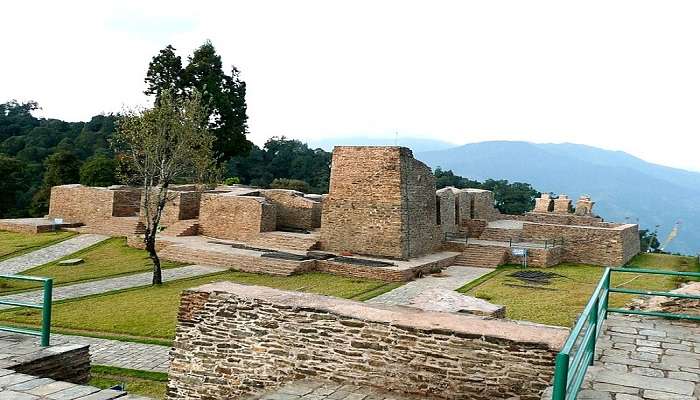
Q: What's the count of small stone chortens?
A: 3